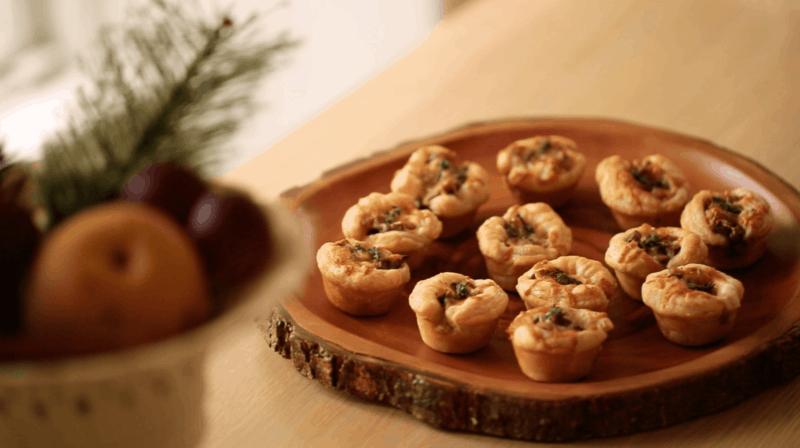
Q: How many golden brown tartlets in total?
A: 12